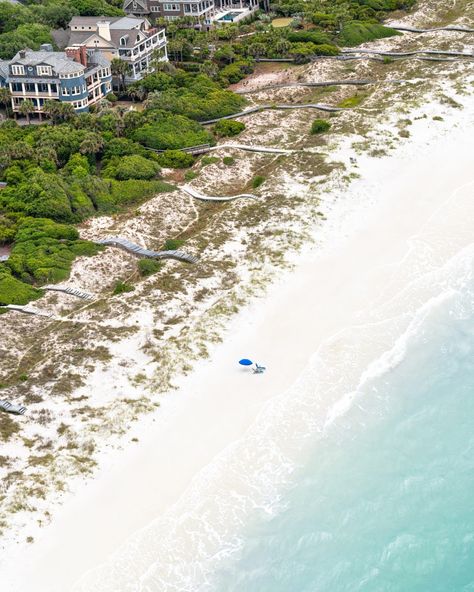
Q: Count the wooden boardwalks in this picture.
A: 11